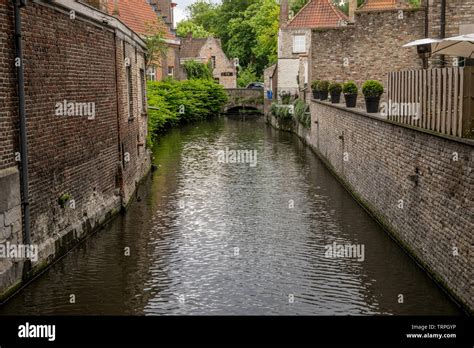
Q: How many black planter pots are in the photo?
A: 5